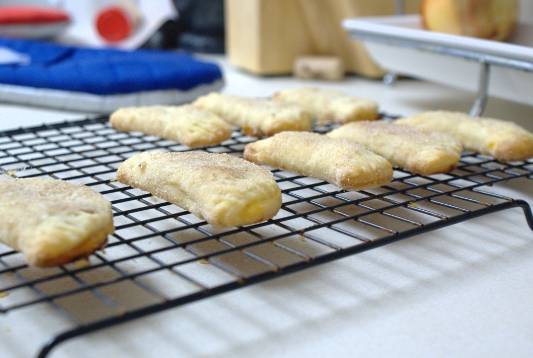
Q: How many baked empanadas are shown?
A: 8